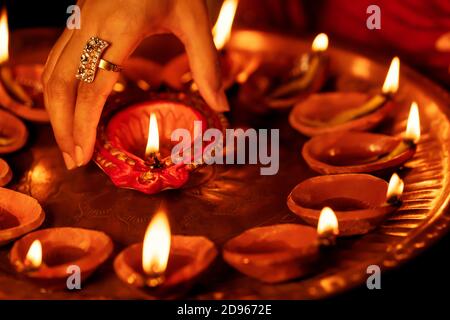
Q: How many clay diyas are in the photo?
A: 14